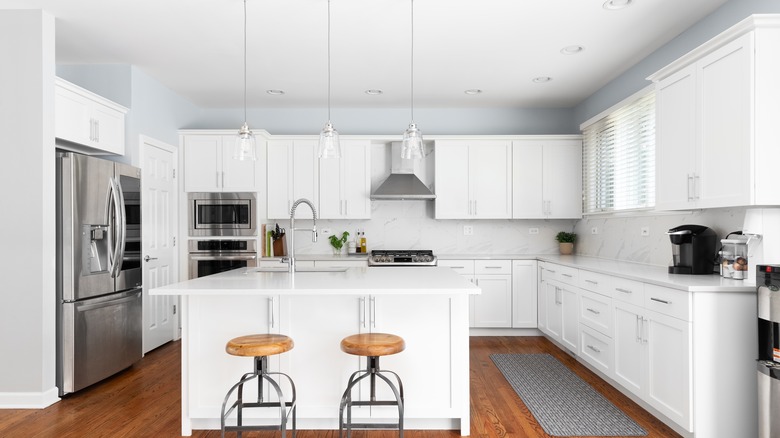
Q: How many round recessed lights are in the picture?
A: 6